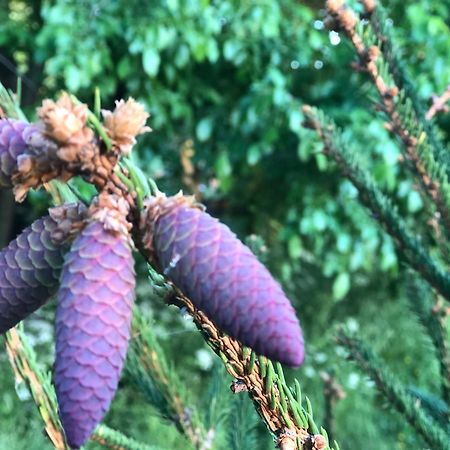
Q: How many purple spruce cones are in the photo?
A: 4